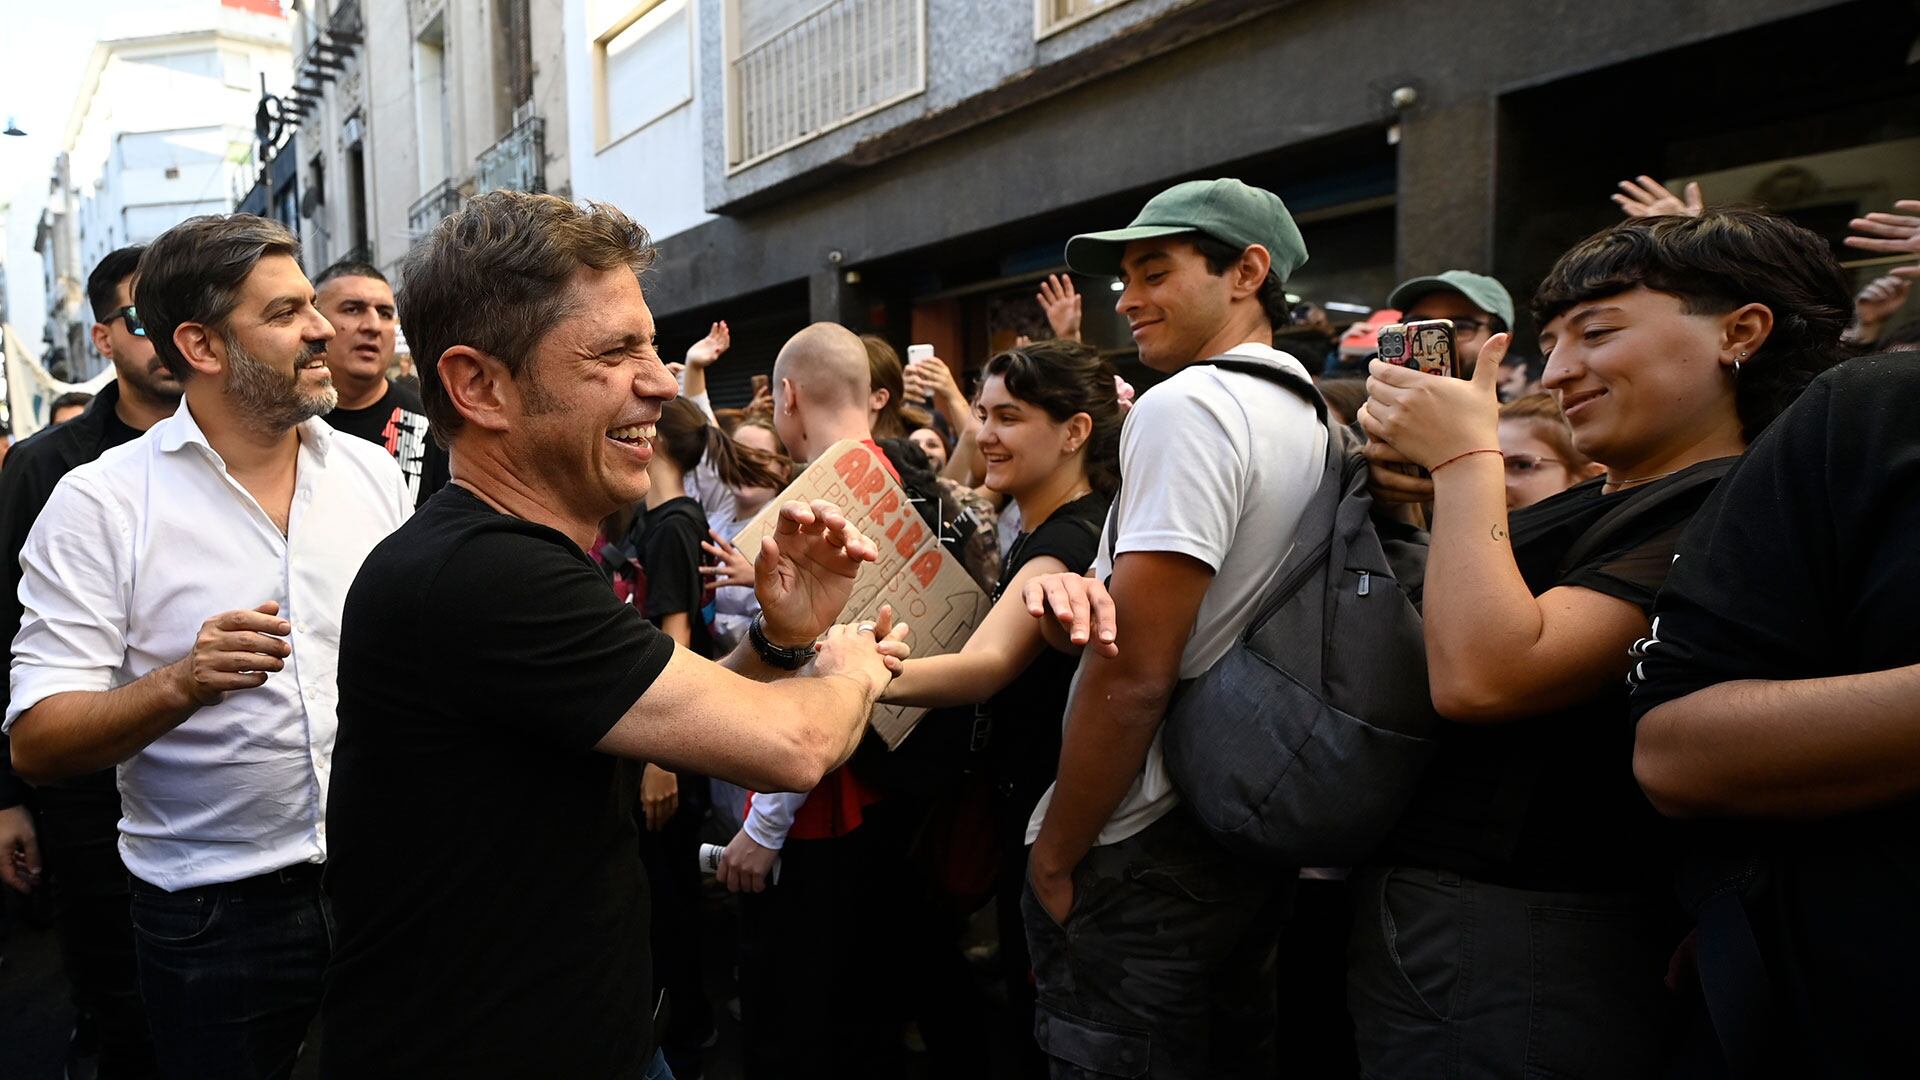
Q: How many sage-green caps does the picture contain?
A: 2